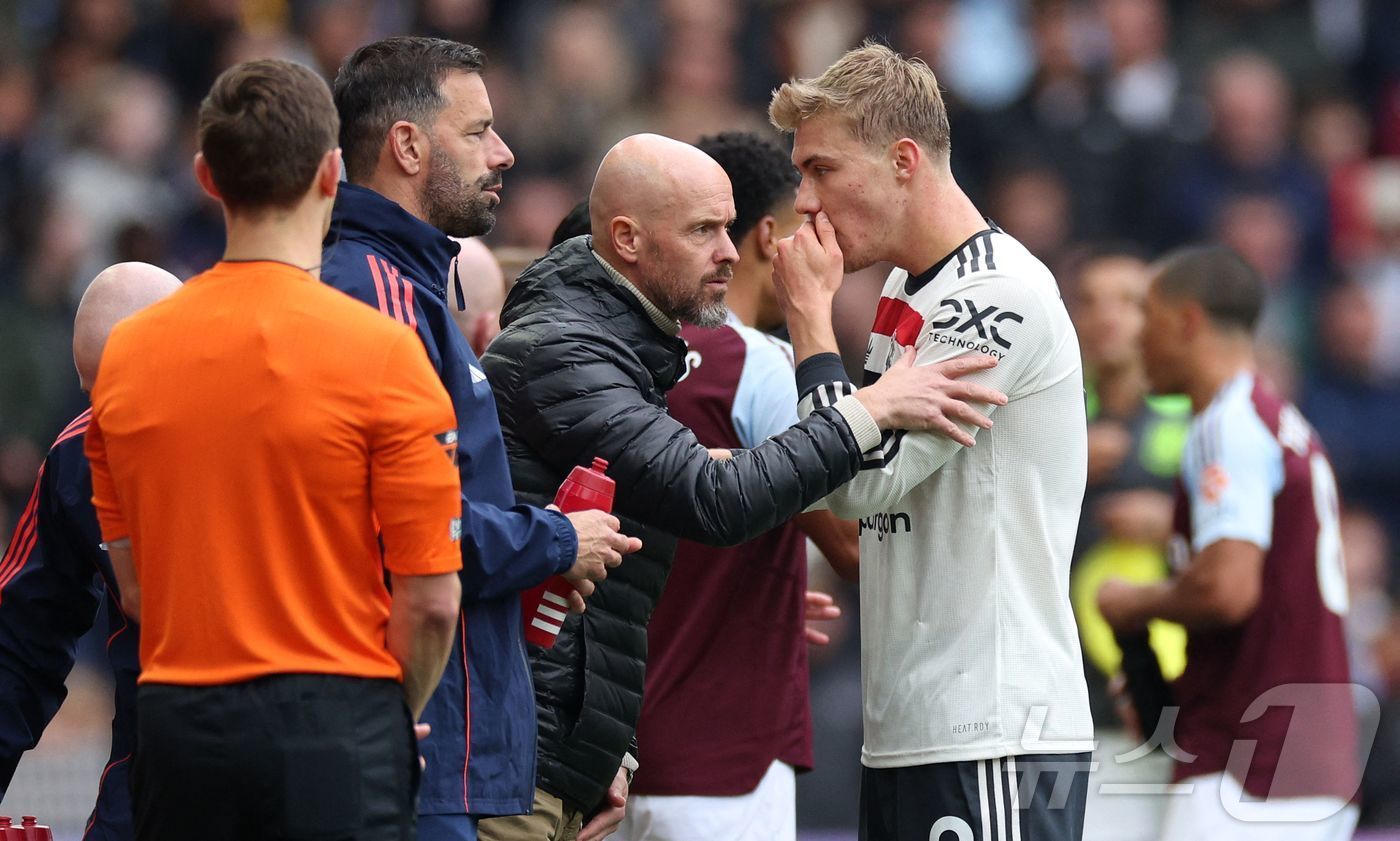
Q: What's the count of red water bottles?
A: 3